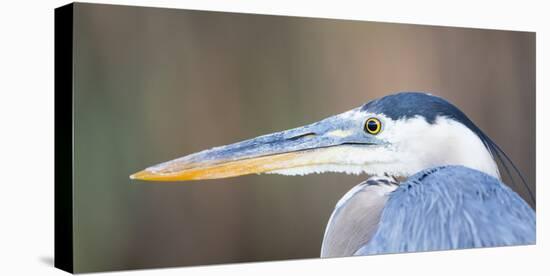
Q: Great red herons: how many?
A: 0